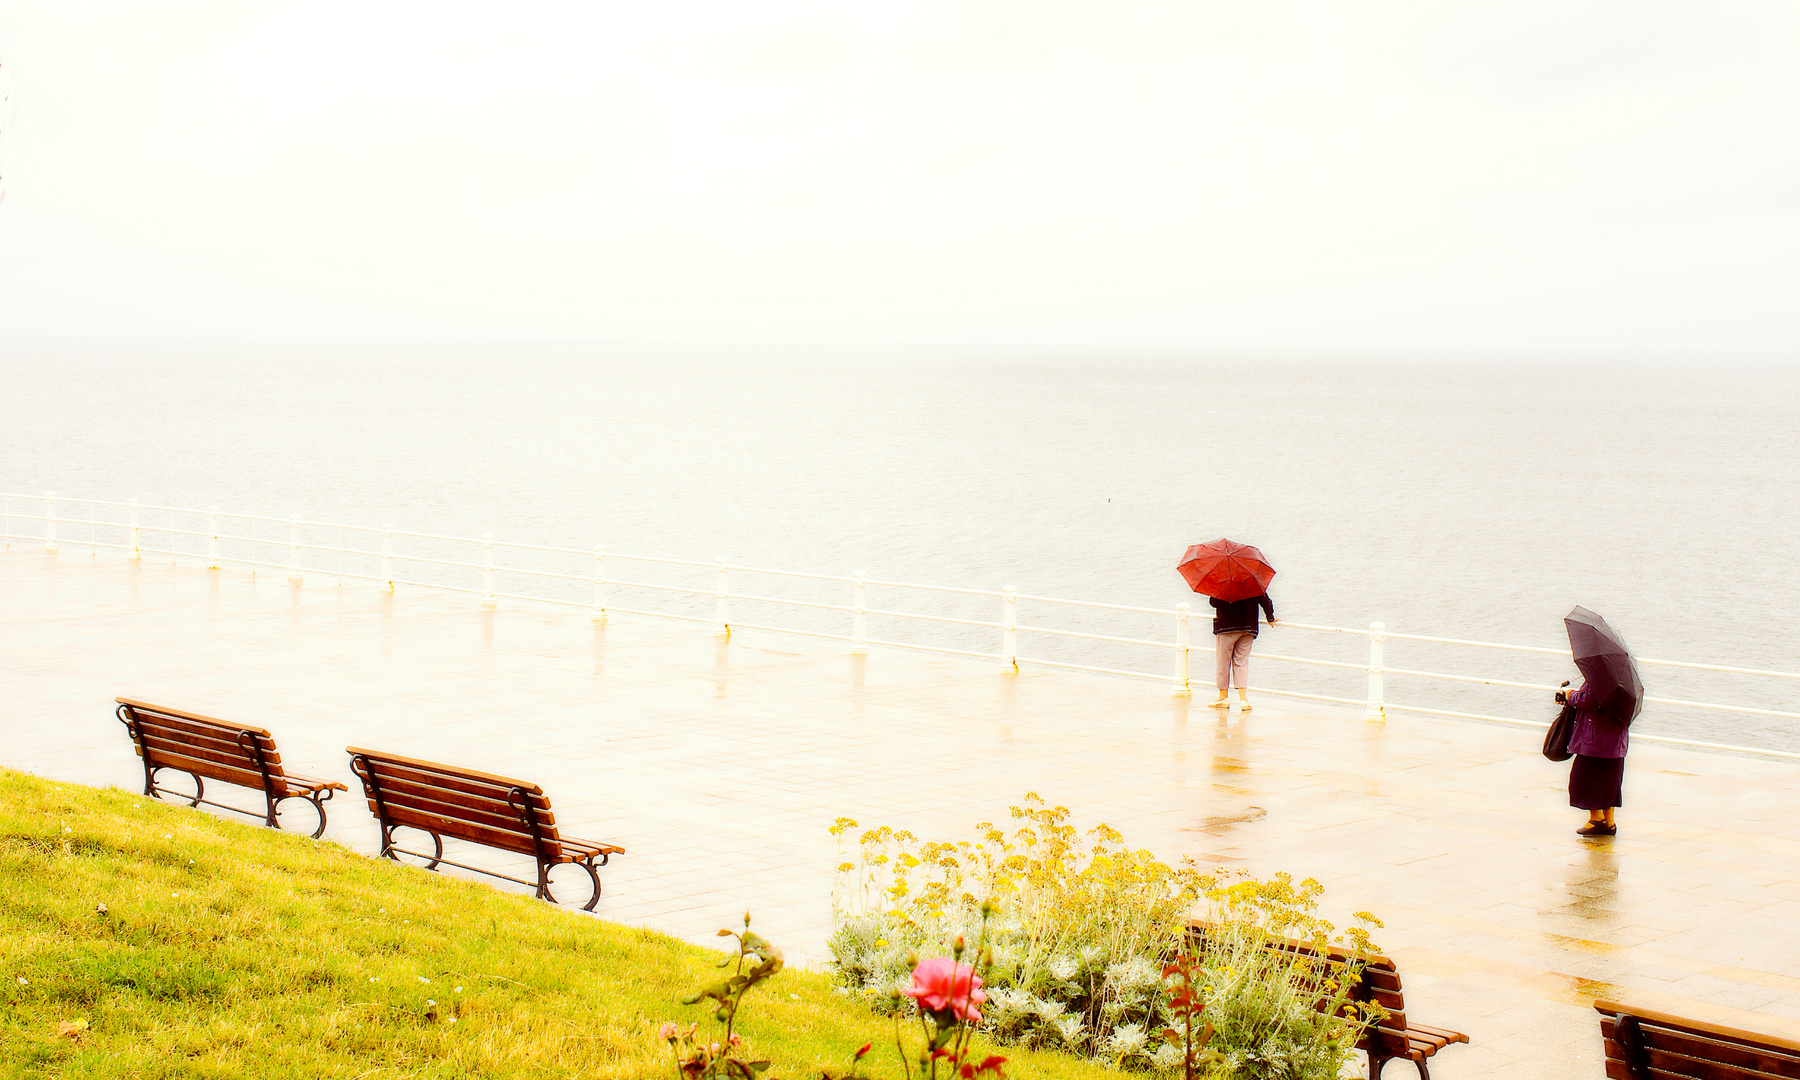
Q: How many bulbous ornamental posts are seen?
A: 12